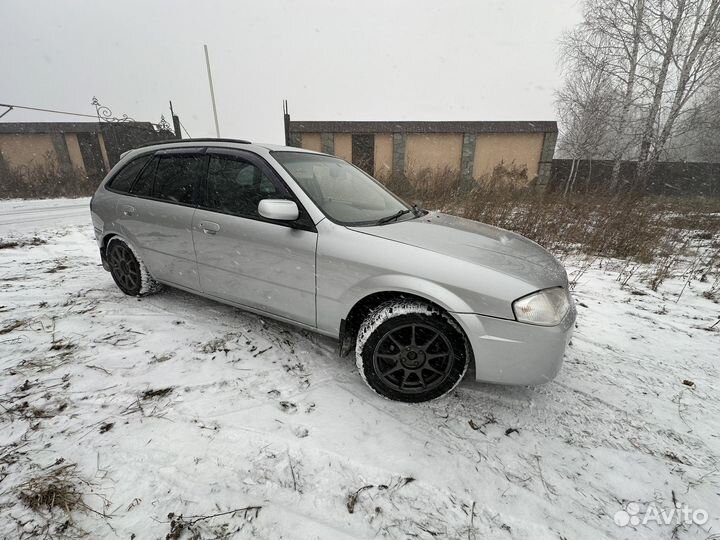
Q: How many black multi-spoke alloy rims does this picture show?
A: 2